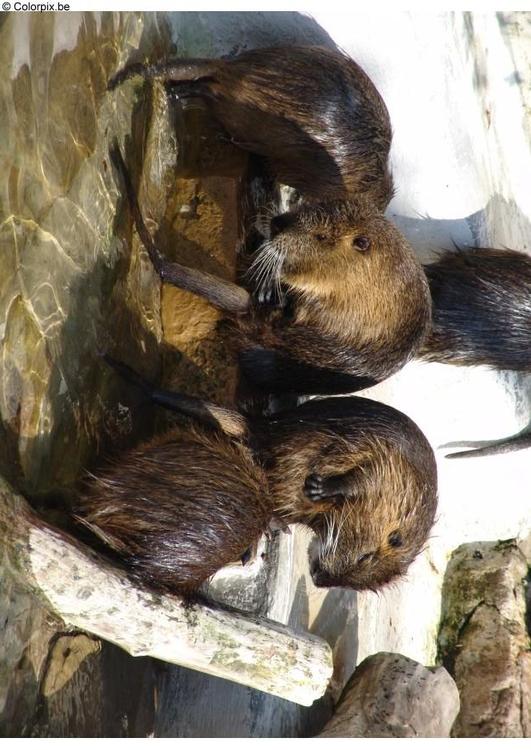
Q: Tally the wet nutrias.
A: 5